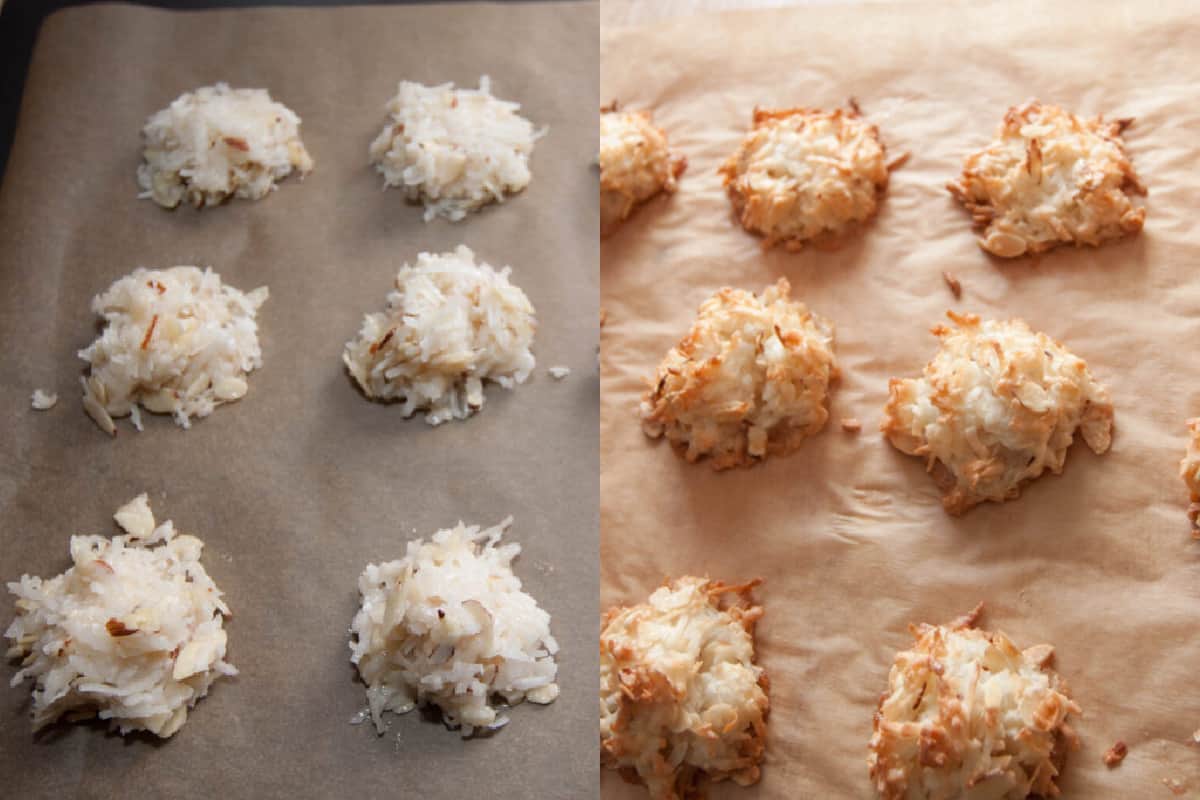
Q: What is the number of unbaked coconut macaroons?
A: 6